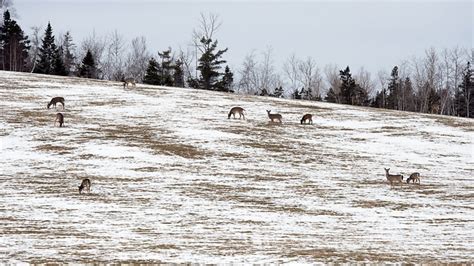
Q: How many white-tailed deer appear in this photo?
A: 9